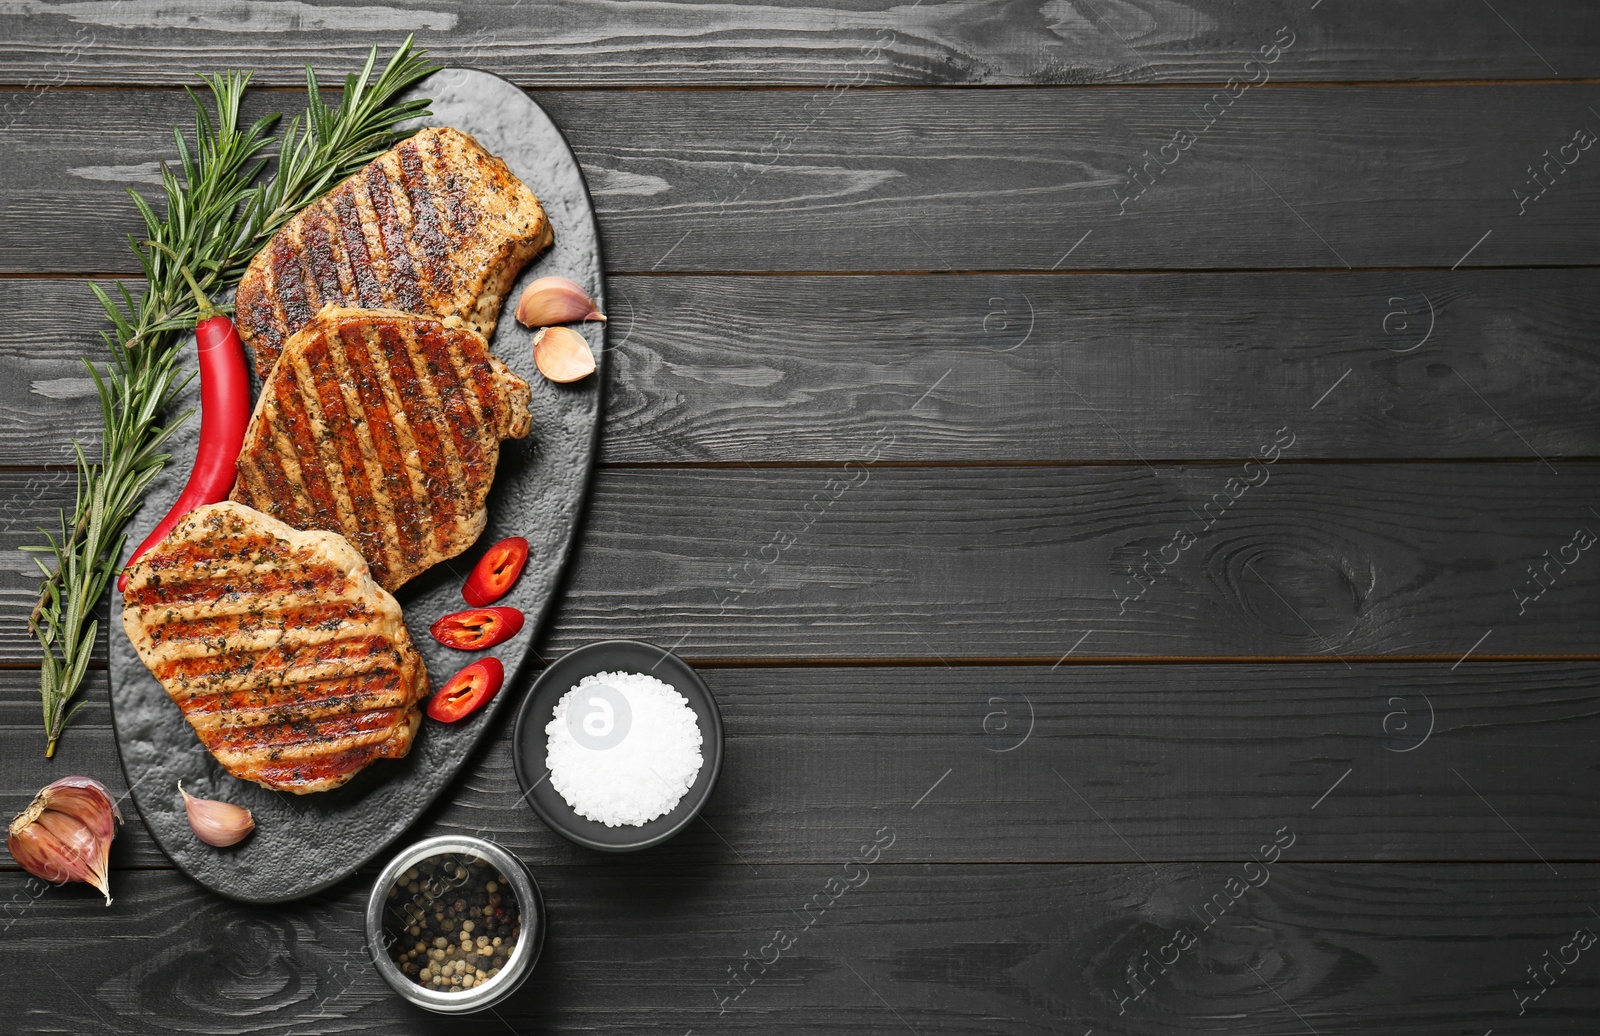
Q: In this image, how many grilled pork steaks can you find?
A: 3